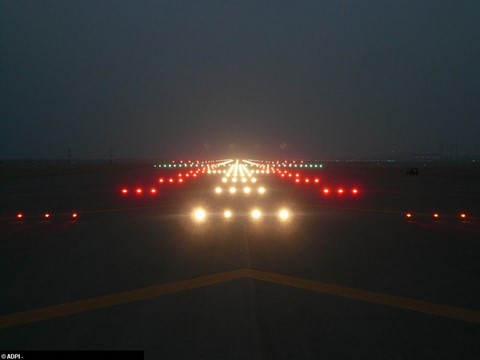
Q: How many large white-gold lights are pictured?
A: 4